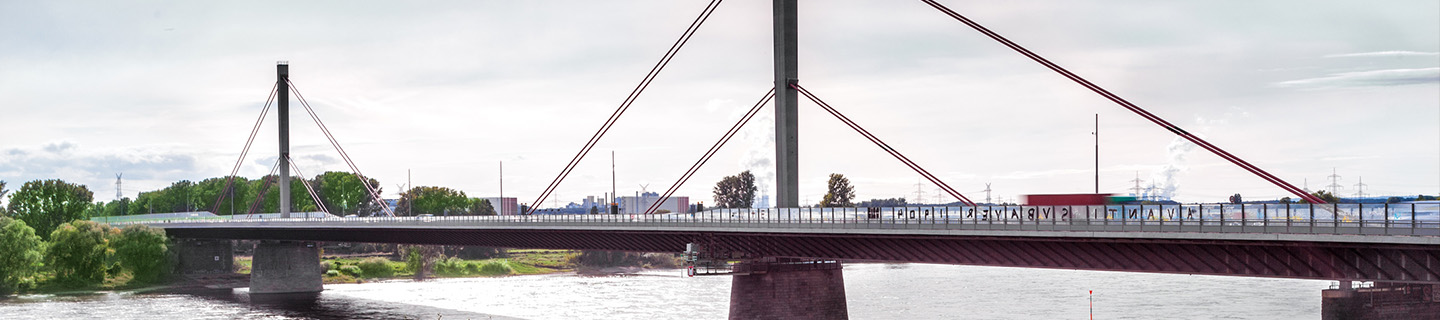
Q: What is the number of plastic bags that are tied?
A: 0